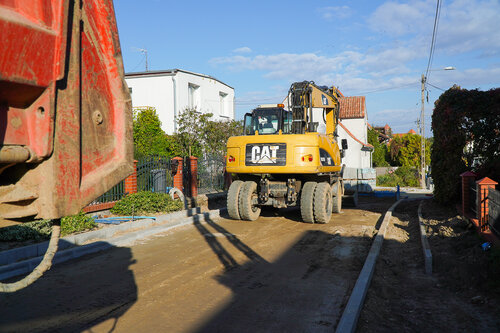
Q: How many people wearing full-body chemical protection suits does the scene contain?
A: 0